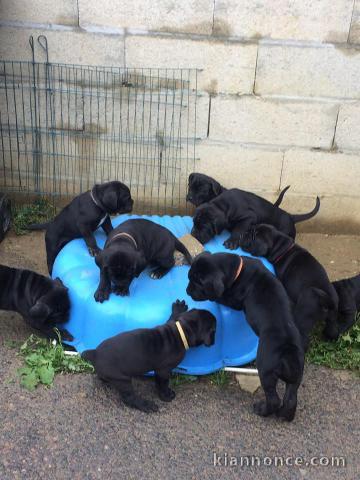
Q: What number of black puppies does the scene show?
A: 9